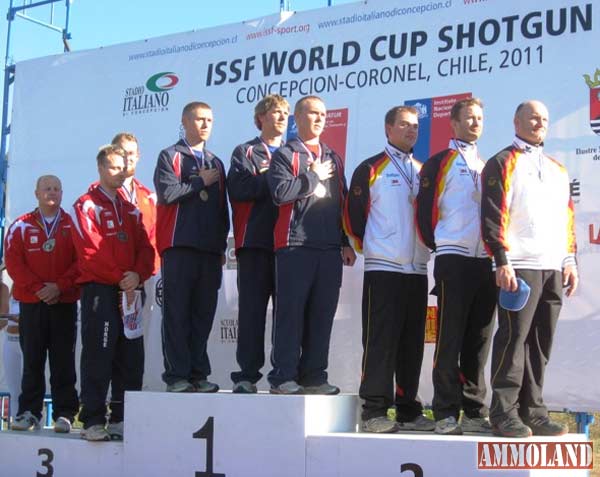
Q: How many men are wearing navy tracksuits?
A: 3